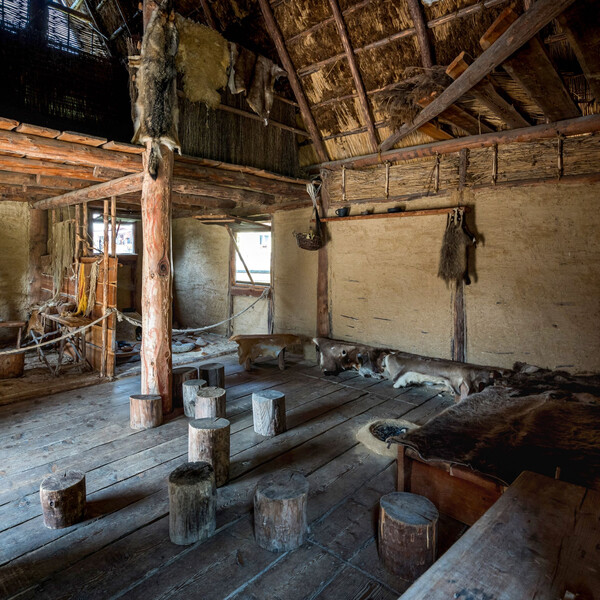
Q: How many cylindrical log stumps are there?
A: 11